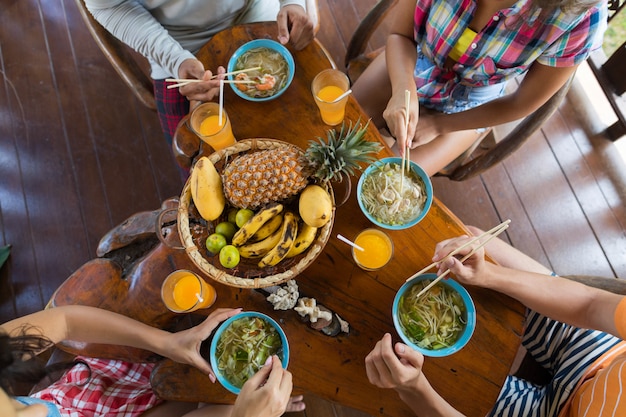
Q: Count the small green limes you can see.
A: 5